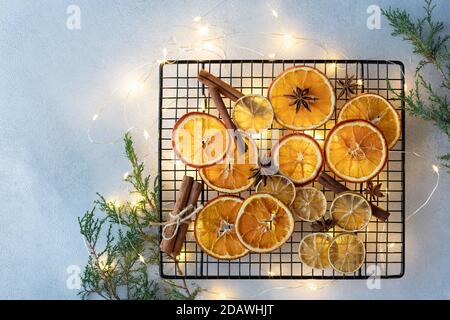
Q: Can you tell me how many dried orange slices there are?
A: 8